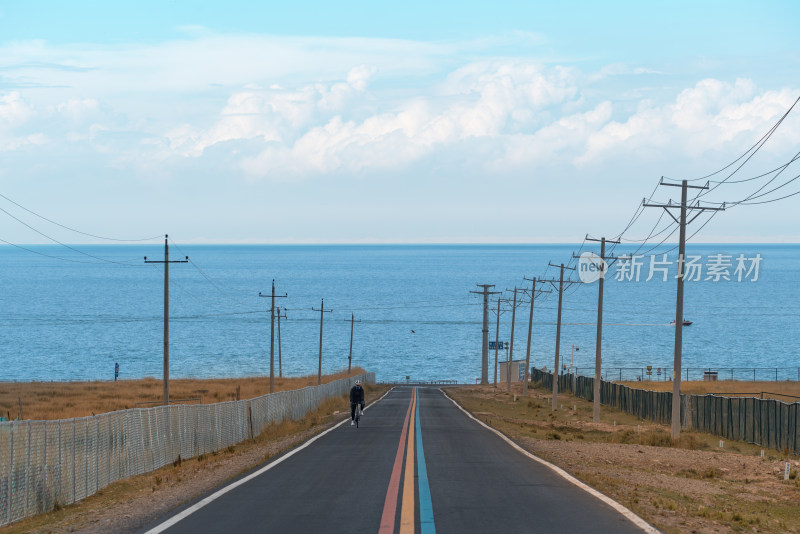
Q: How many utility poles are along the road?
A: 12